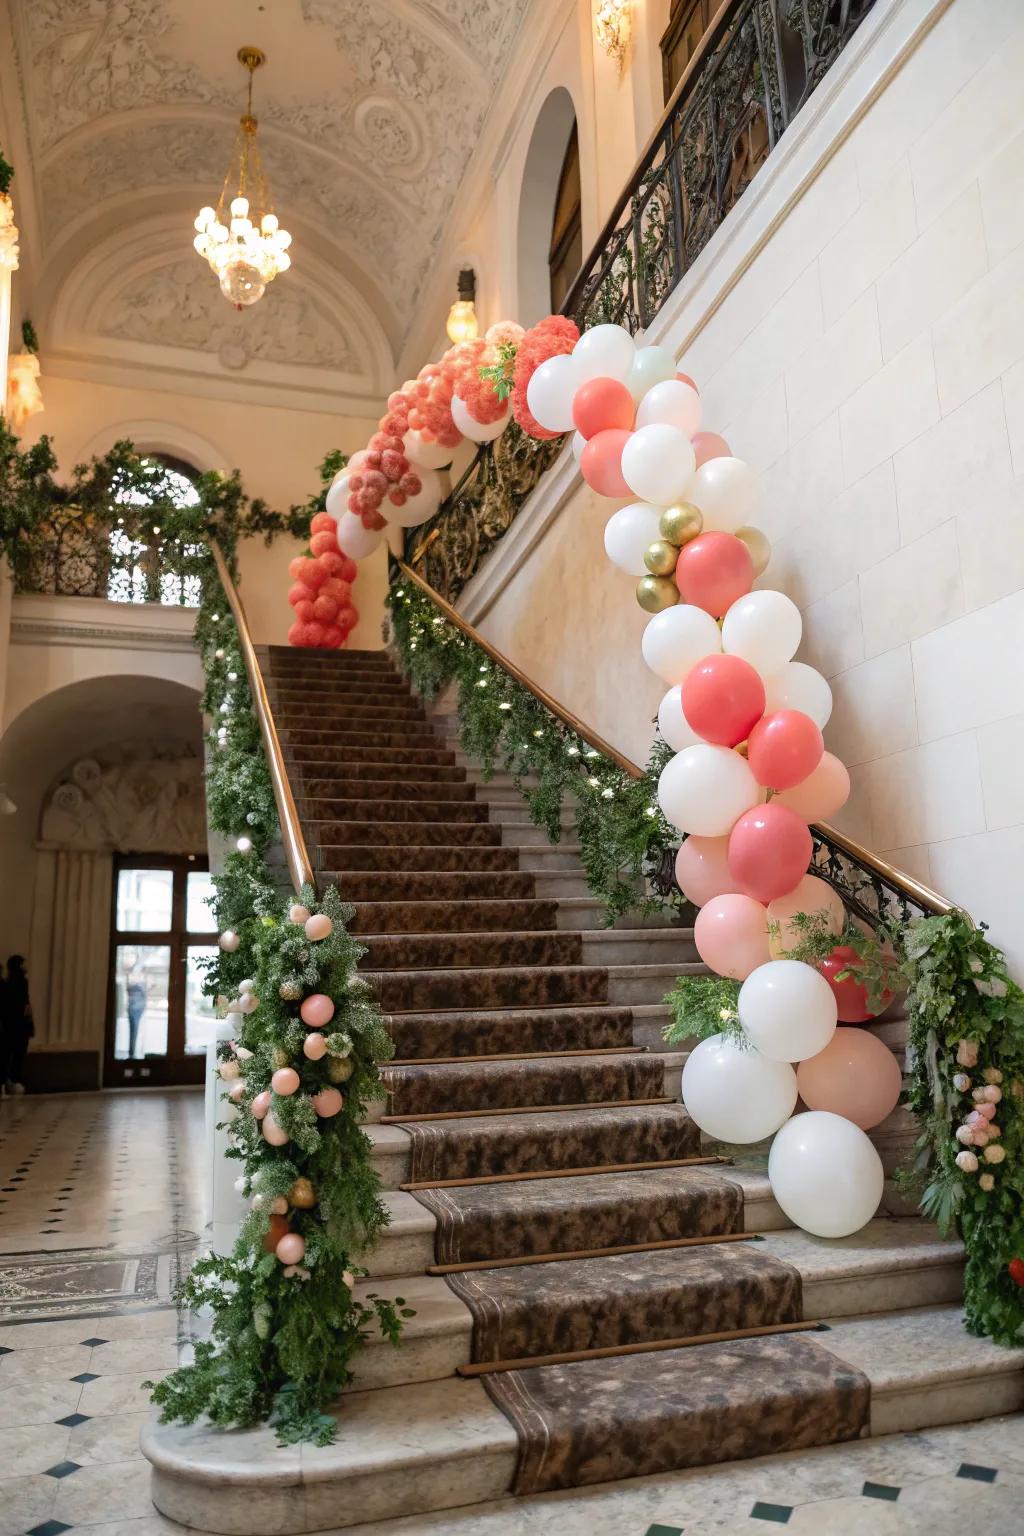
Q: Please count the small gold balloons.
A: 3